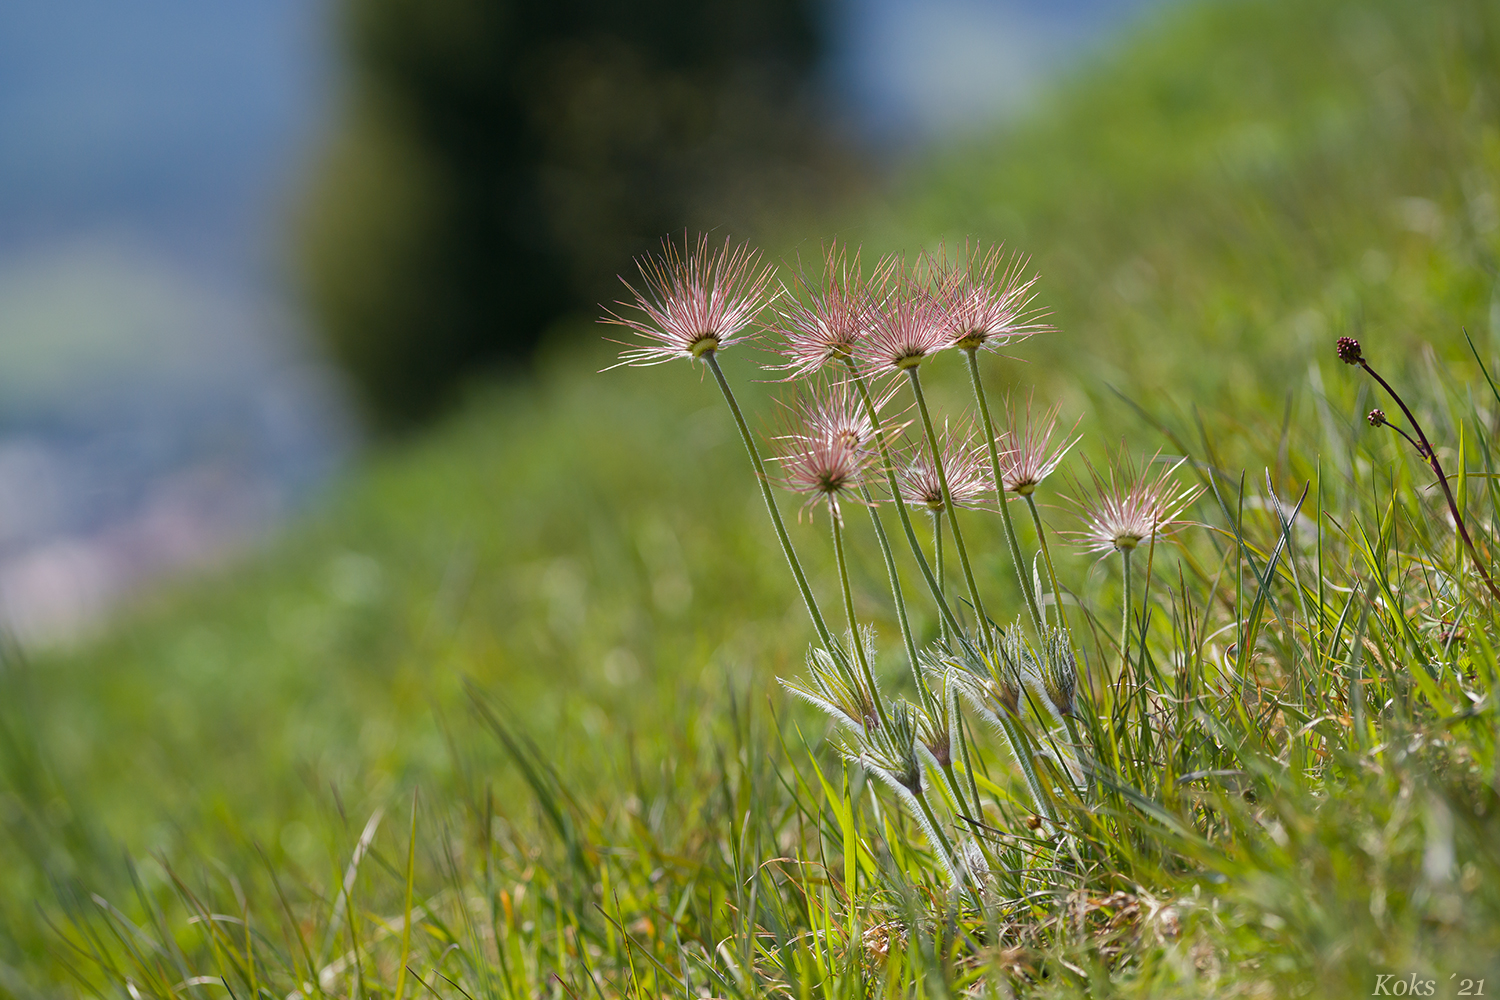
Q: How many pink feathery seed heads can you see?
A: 9